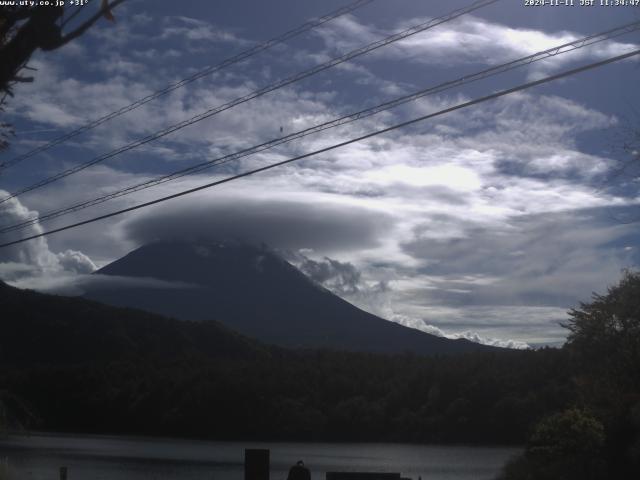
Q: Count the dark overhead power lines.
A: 4